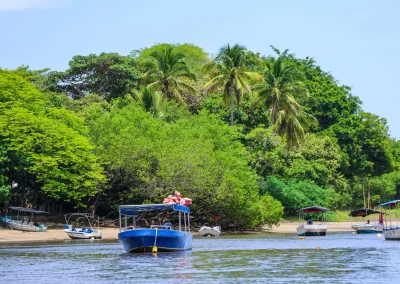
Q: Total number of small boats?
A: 7